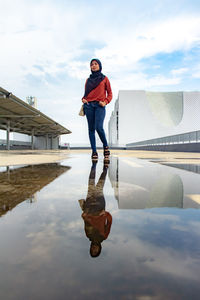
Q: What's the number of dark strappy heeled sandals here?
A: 2